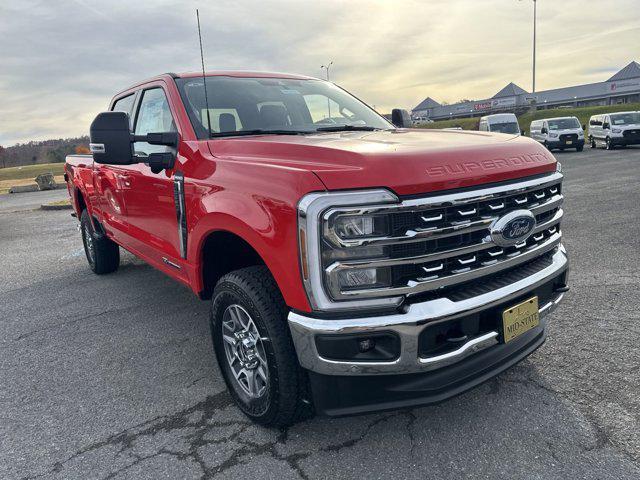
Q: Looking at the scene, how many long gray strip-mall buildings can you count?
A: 1